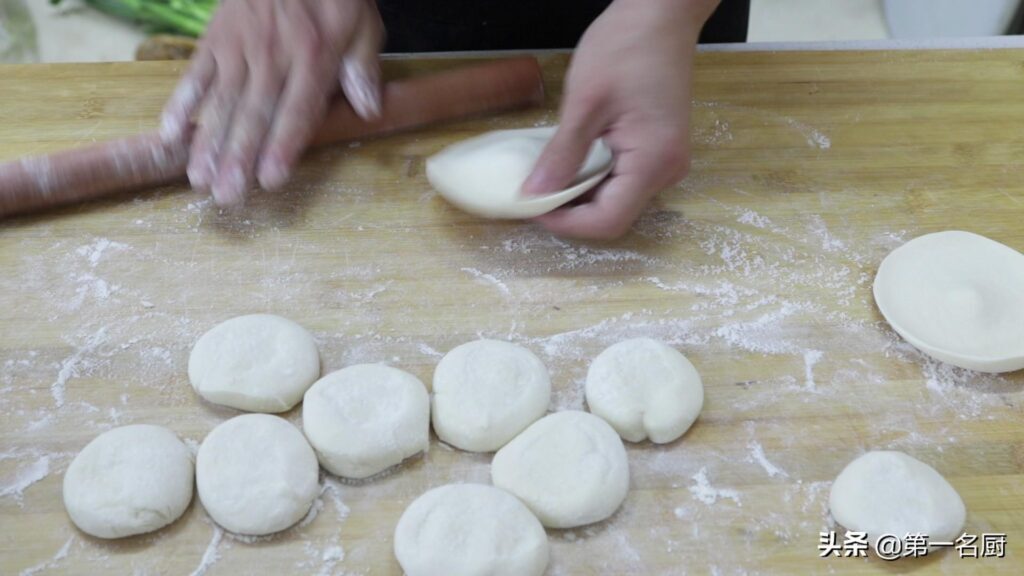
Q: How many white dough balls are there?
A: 9